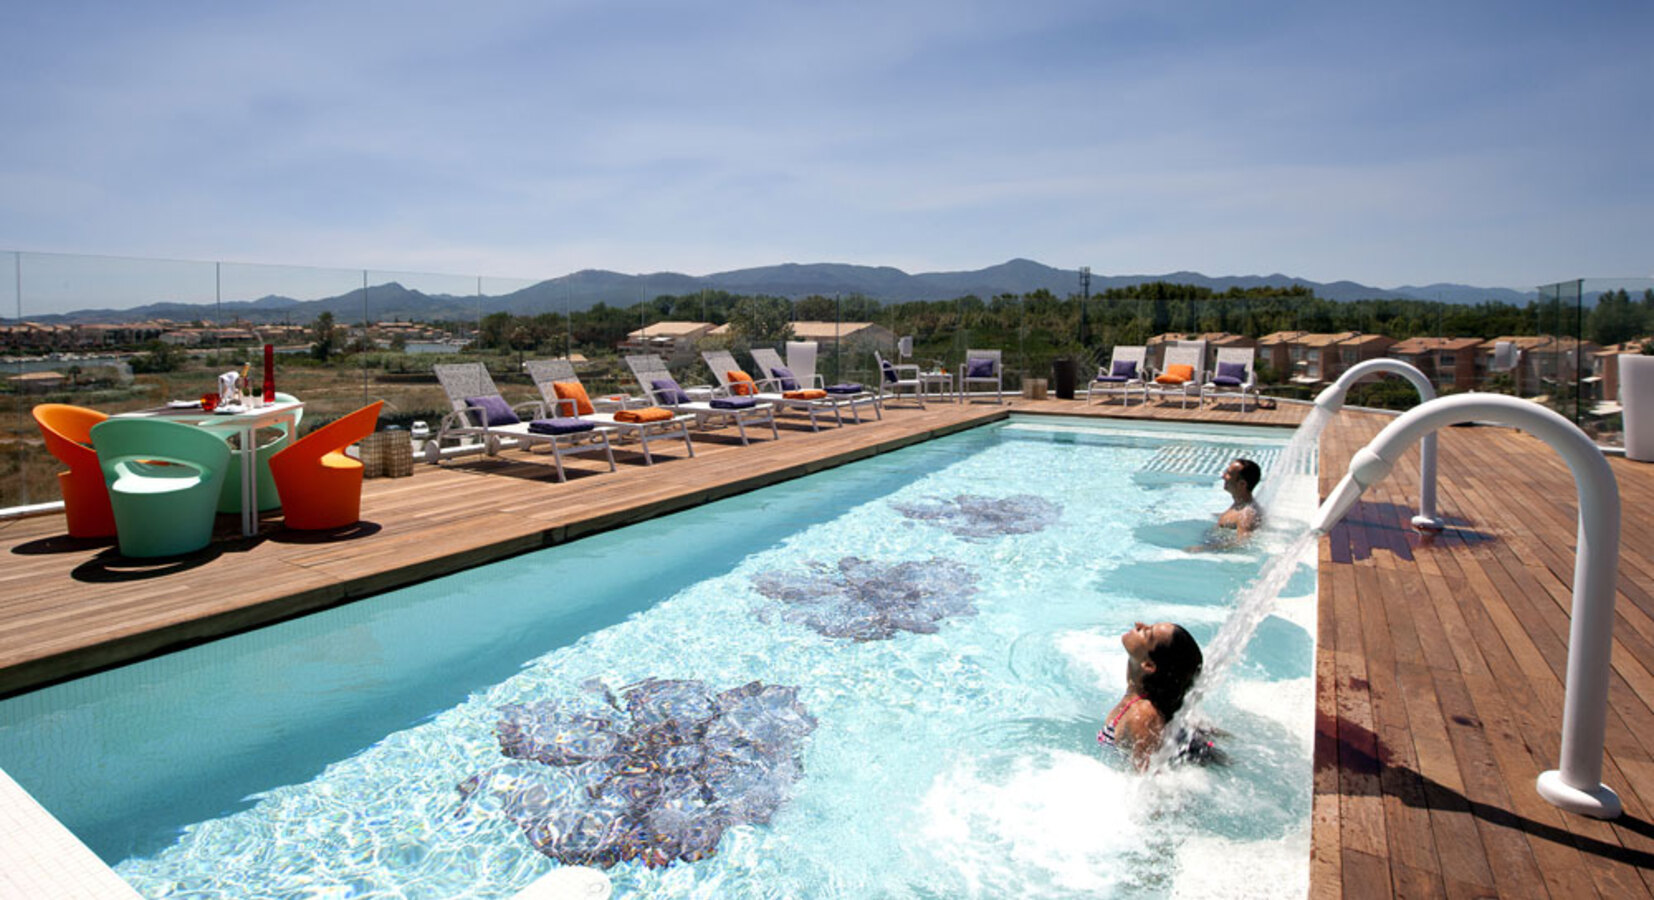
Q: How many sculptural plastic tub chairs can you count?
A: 4